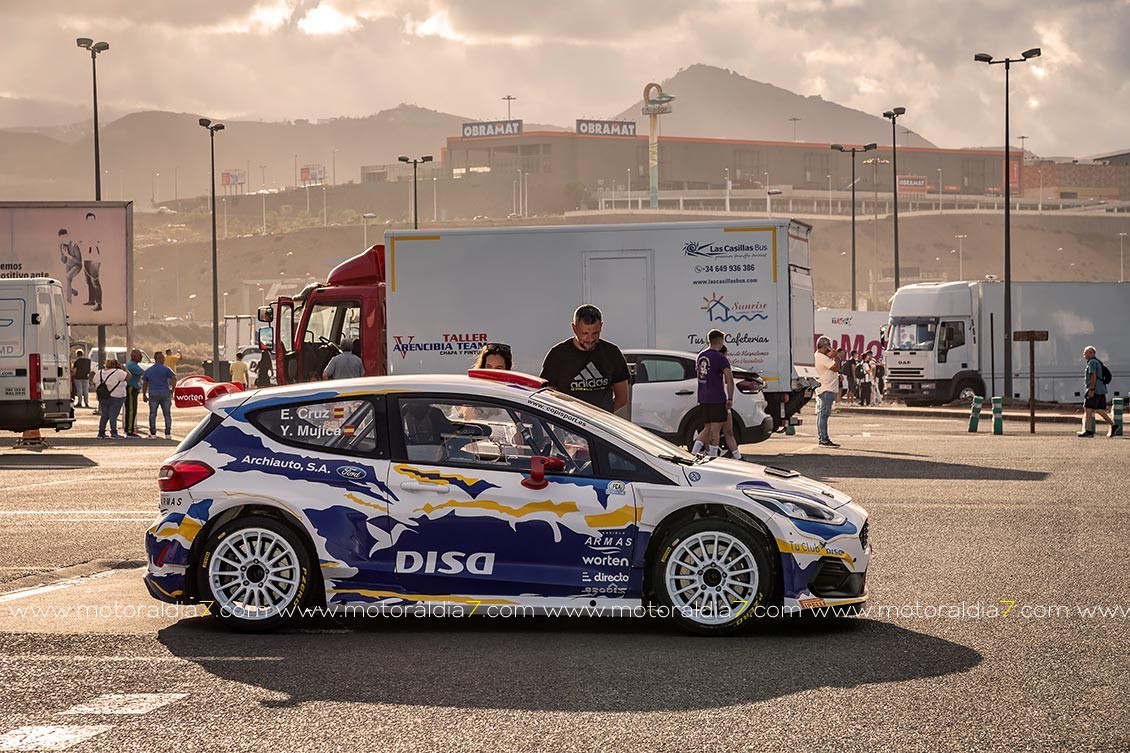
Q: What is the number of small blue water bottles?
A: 0